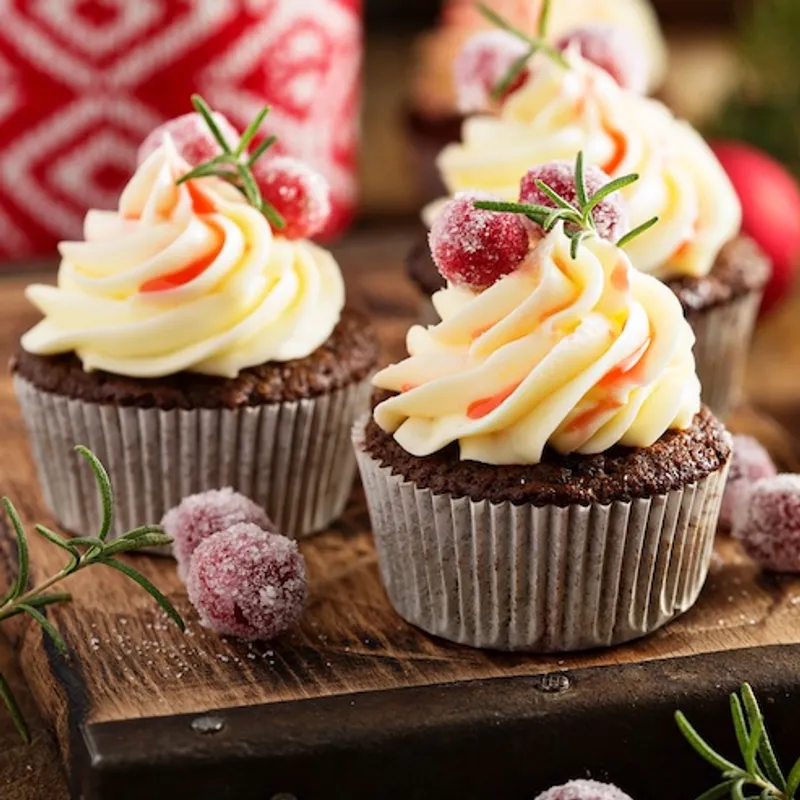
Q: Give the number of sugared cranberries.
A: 11